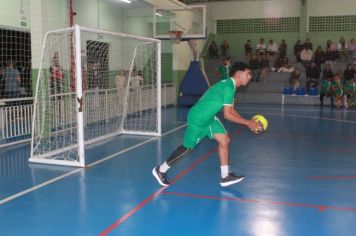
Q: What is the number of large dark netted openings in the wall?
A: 2